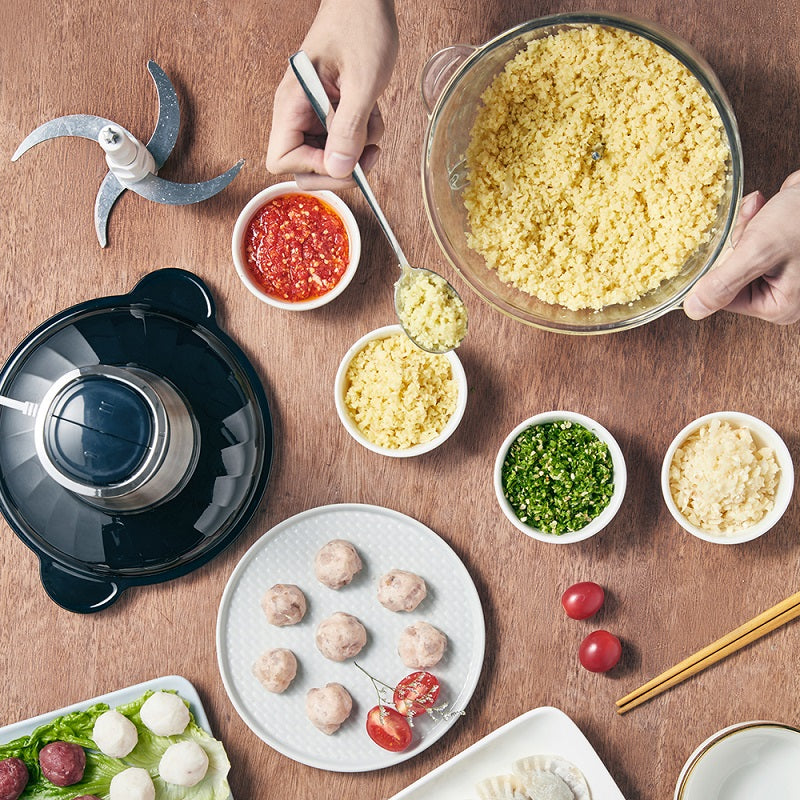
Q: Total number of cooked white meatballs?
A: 4